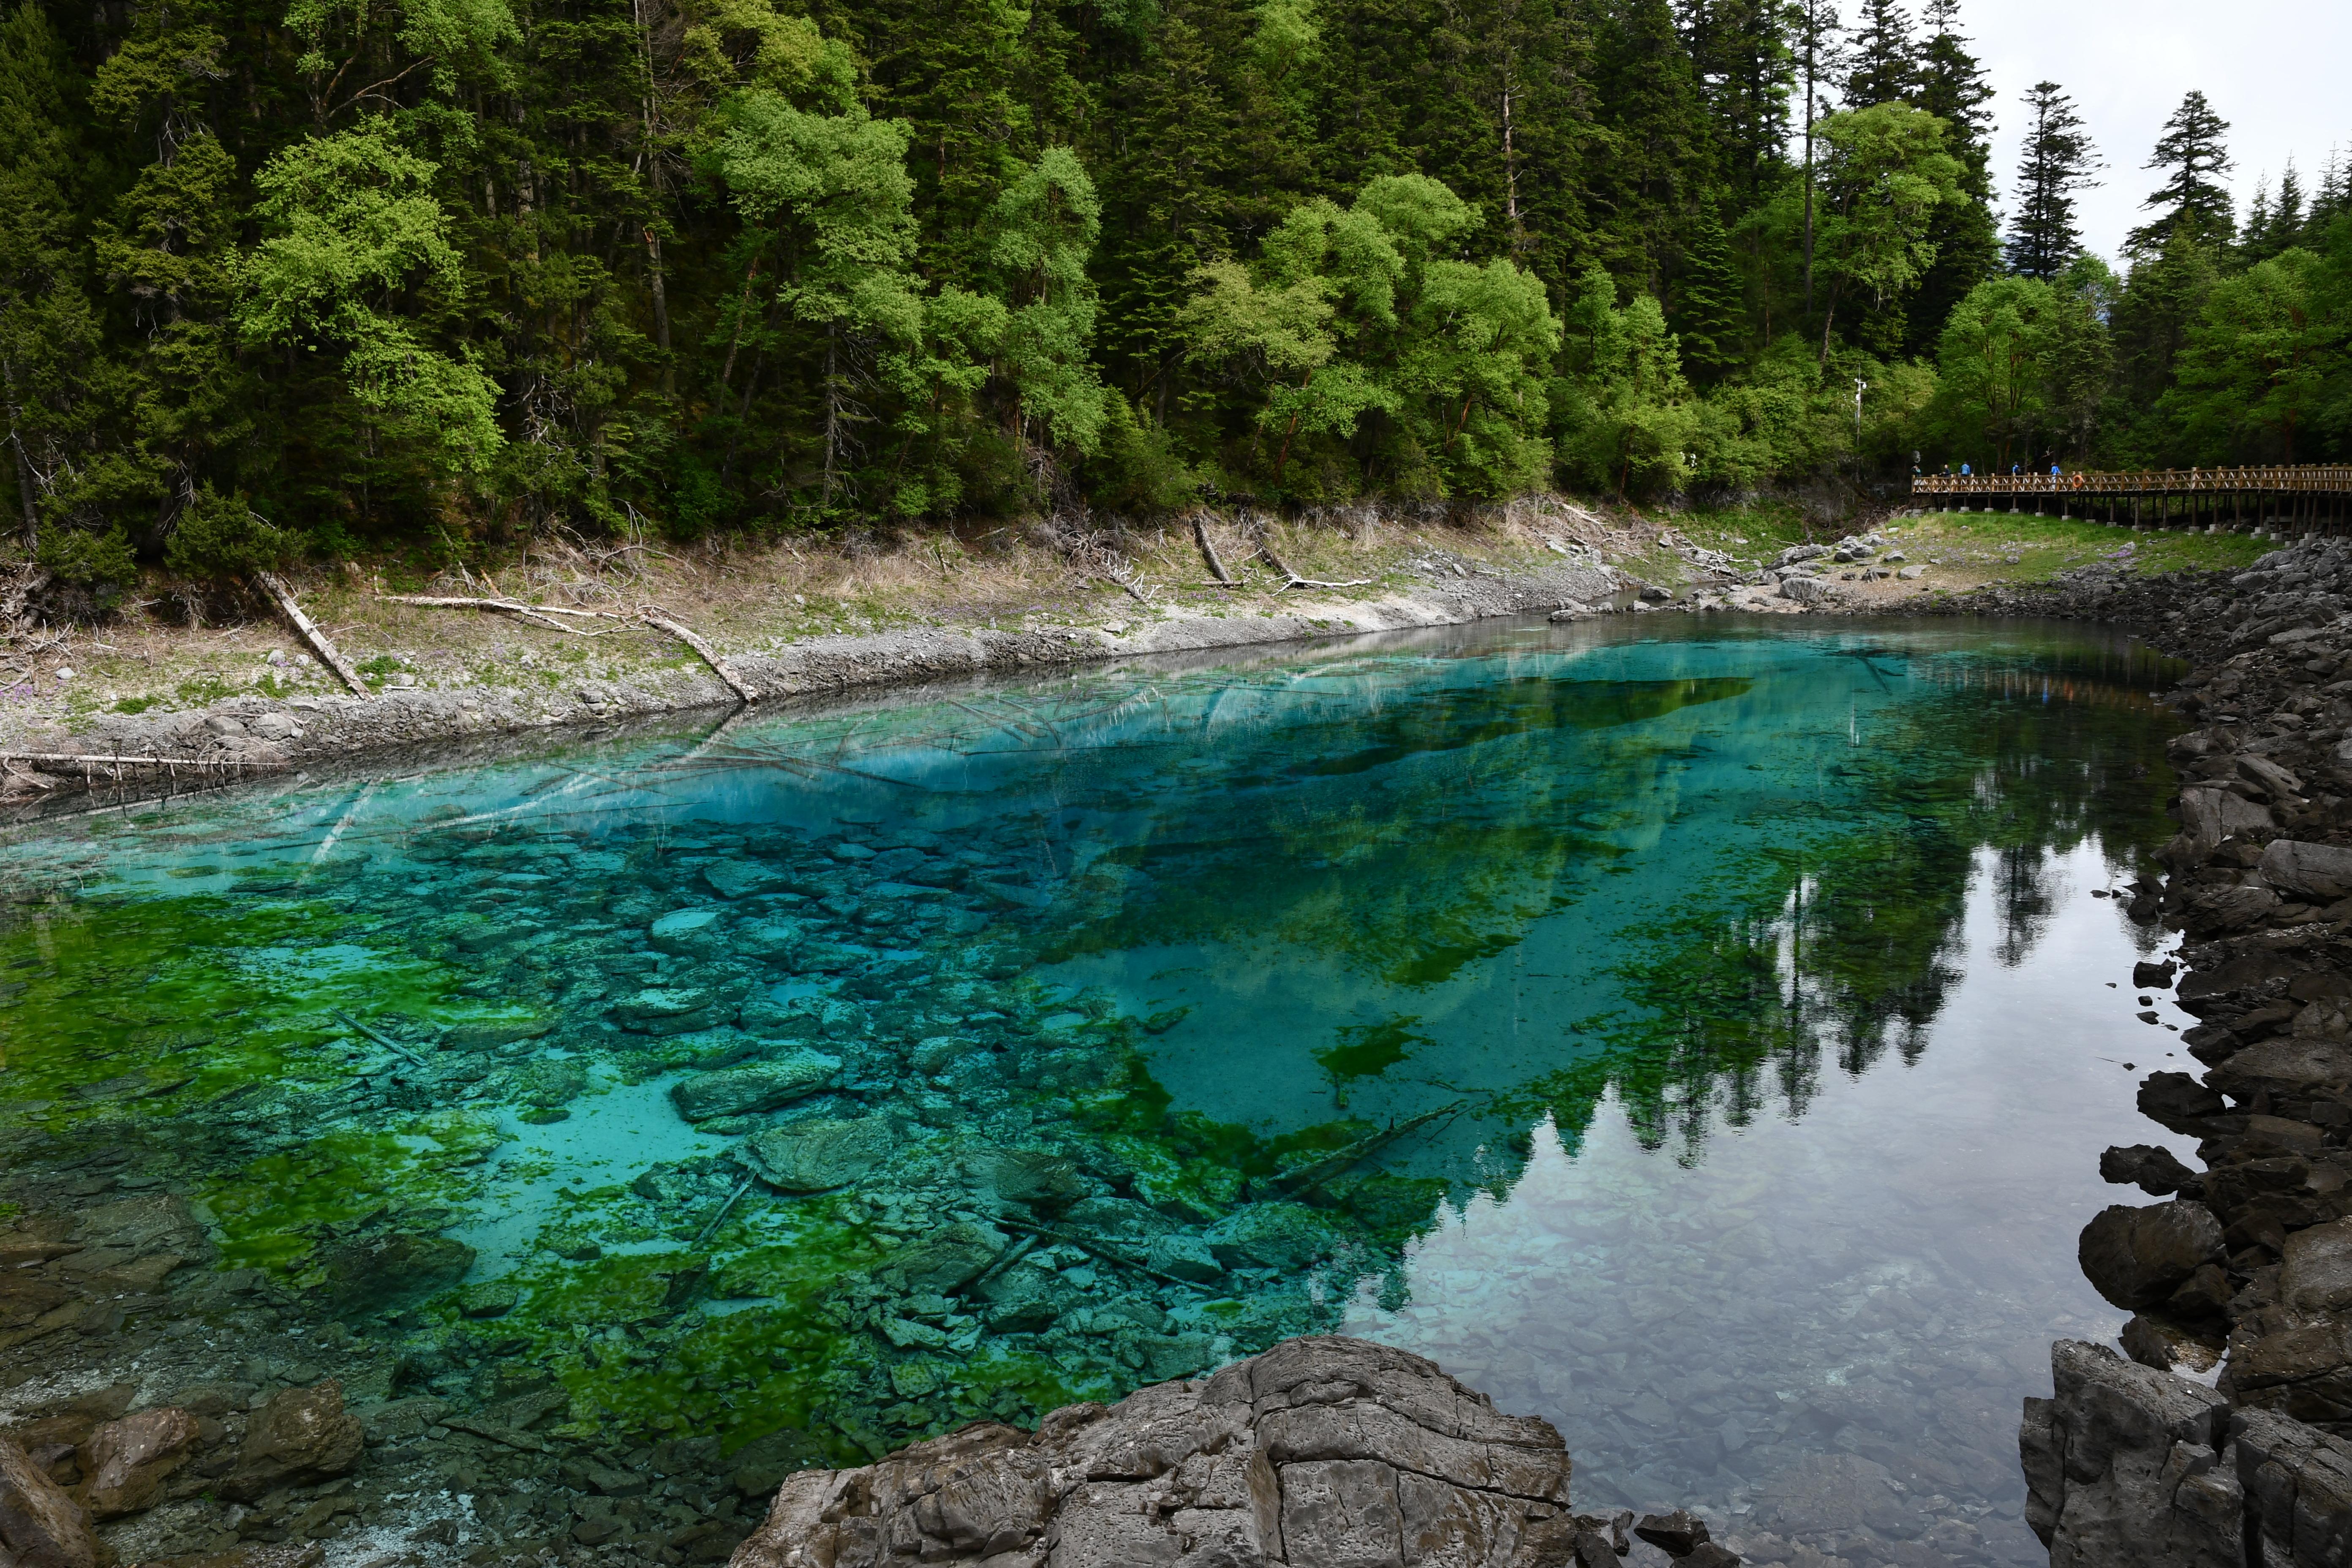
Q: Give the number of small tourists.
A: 5